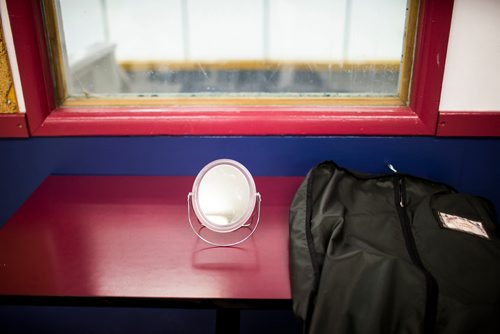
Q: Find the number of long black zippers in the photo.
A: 1